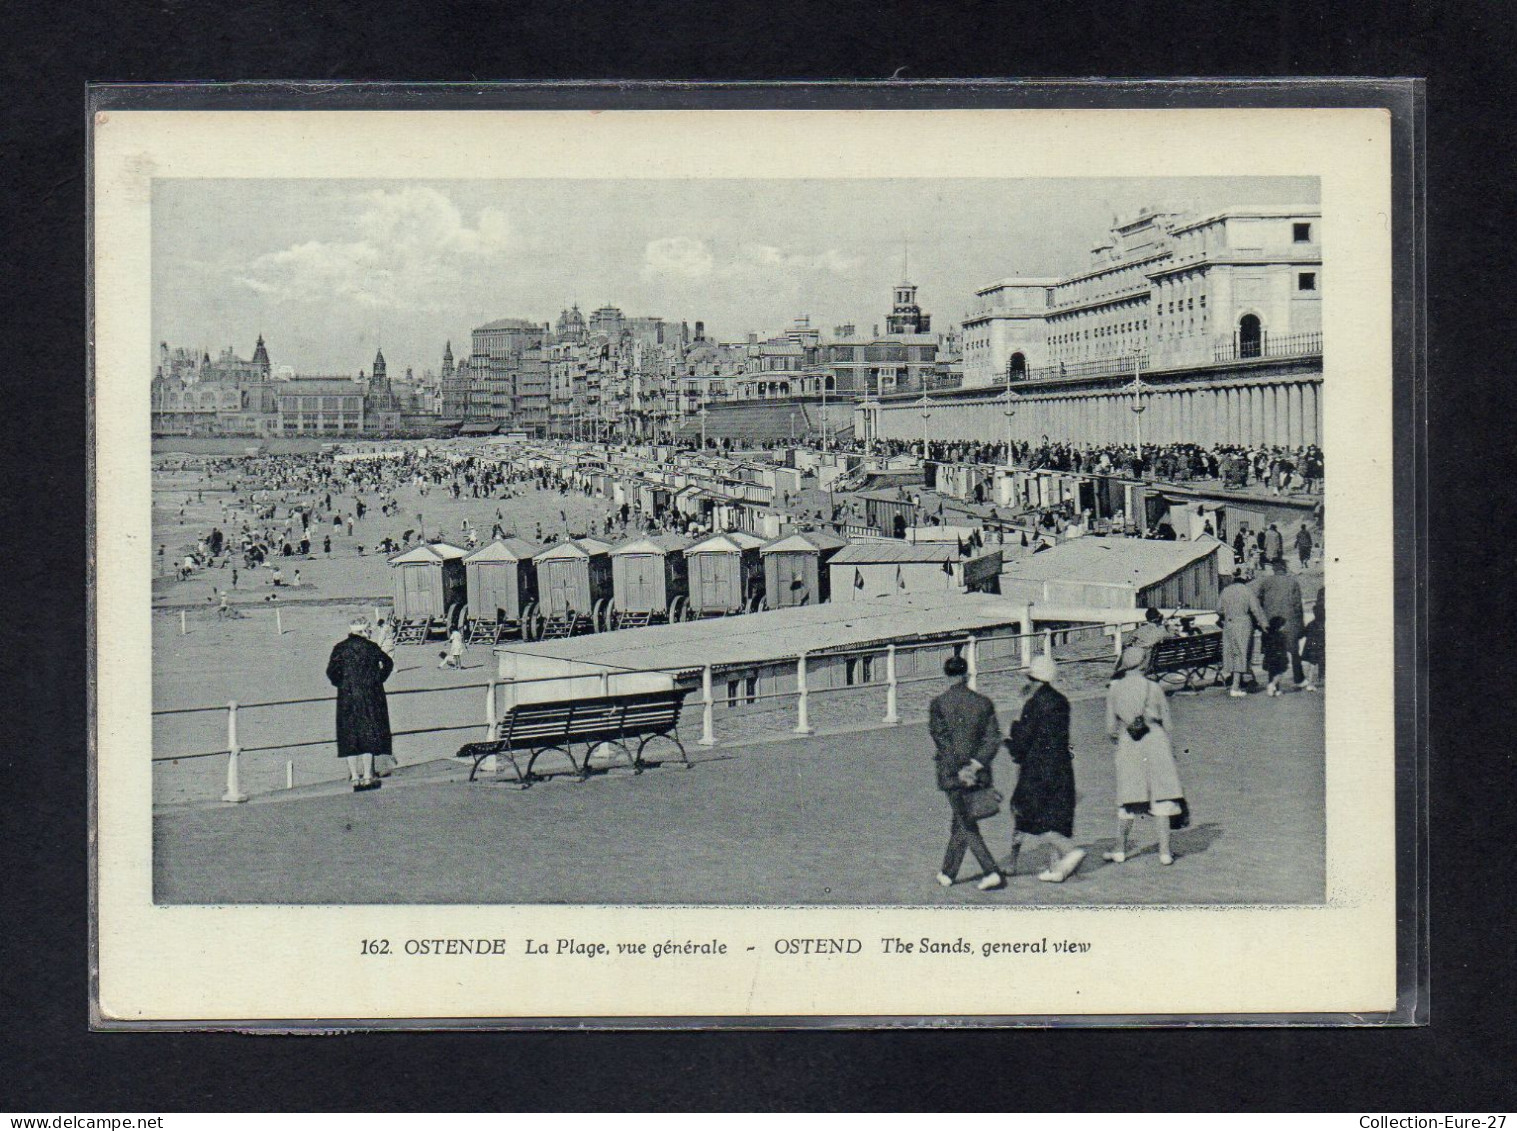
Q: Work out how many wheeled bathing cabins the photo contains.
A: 6